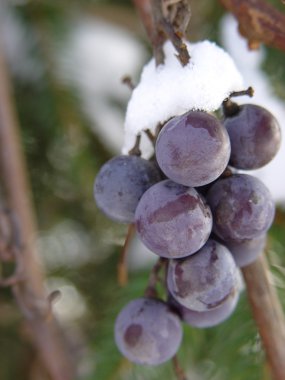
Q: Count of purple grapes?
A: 9